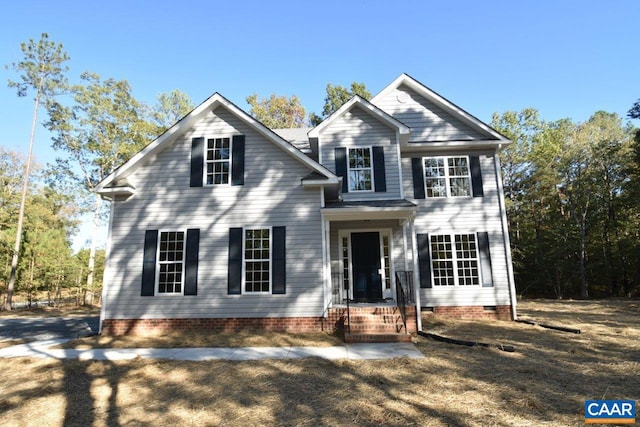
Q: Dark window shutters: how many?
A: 12